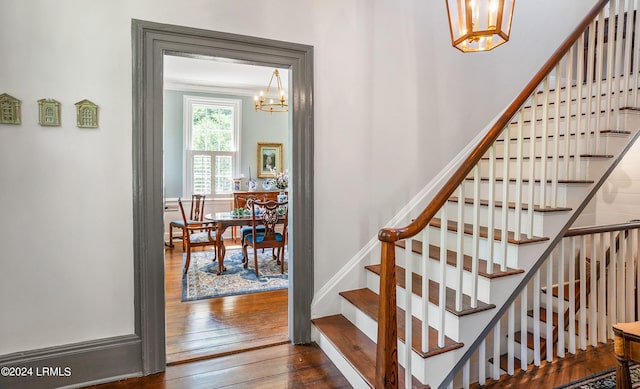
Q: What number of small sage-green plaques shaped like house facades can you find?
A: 3